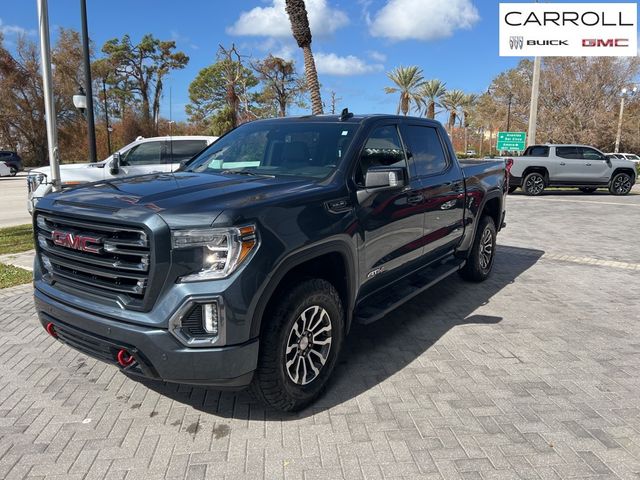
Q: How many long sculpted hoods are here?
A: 1